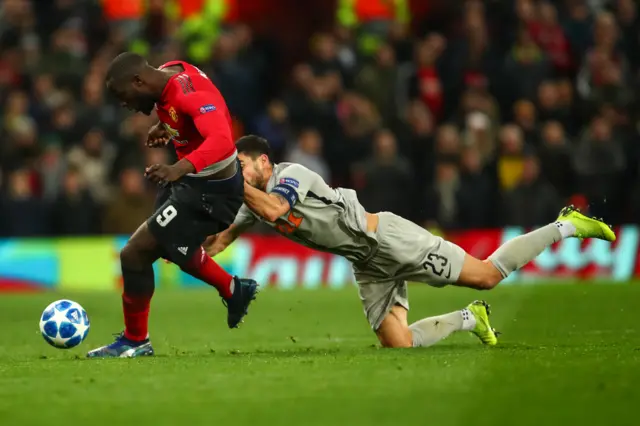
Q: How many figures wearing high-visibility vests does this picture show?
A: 3